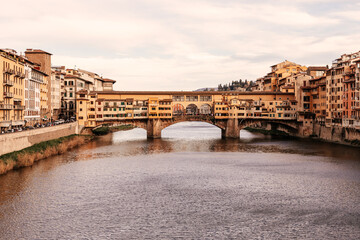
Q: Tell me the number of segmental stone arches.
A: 3